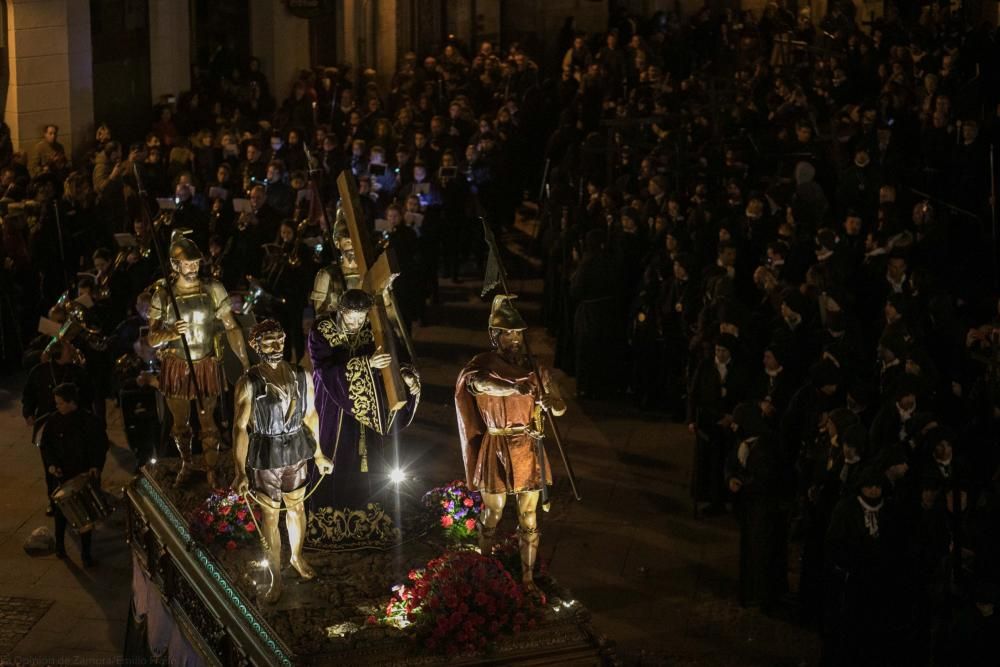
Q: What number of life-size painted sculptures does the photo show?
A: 5